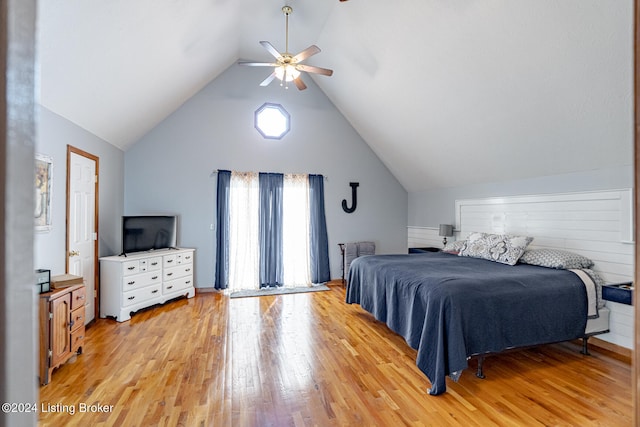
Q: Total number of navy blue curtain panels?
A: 3